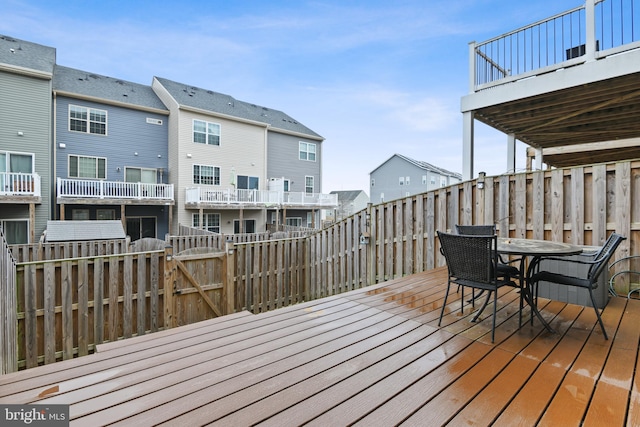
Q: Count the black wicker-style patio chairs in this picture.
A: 3